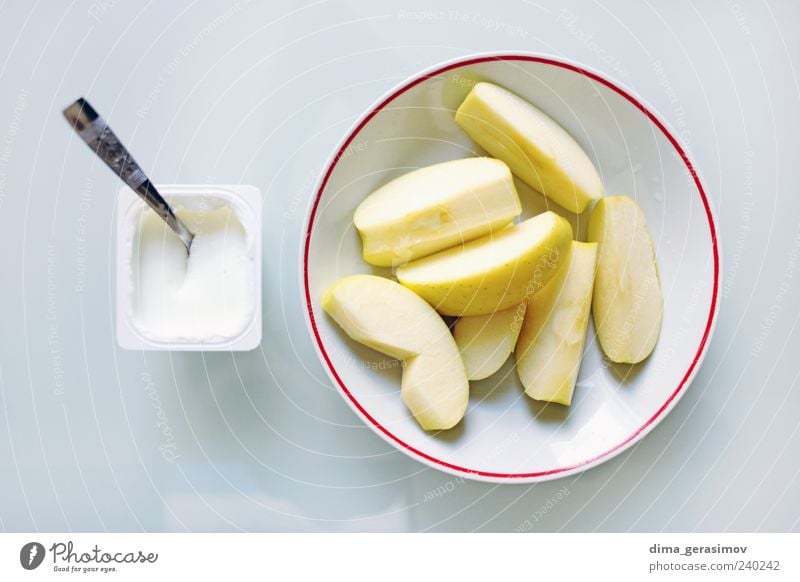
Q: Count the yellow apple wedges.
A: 7